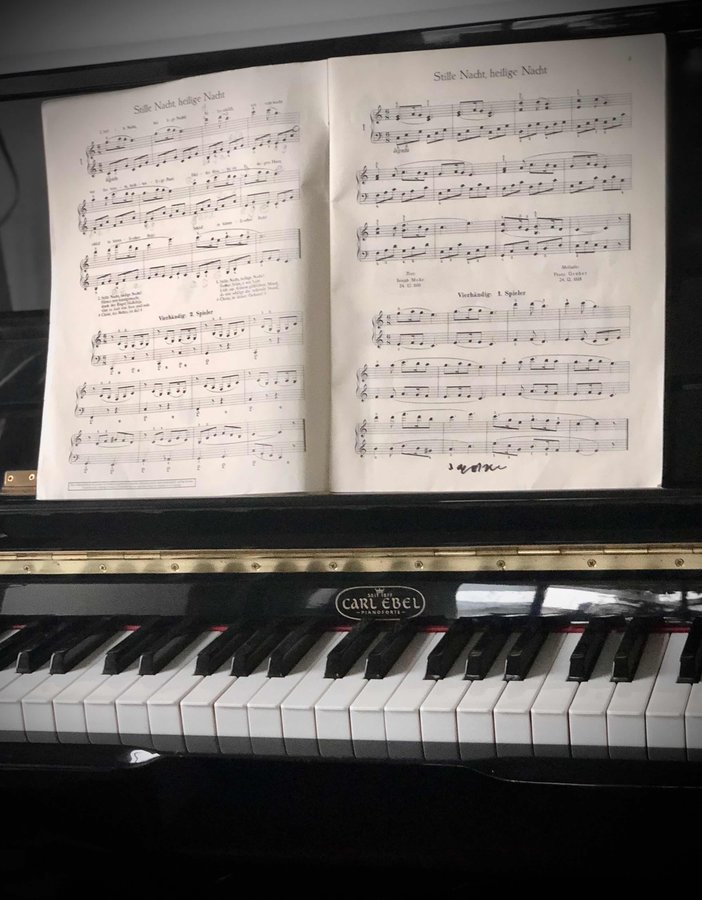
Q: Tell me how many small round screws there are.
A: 11